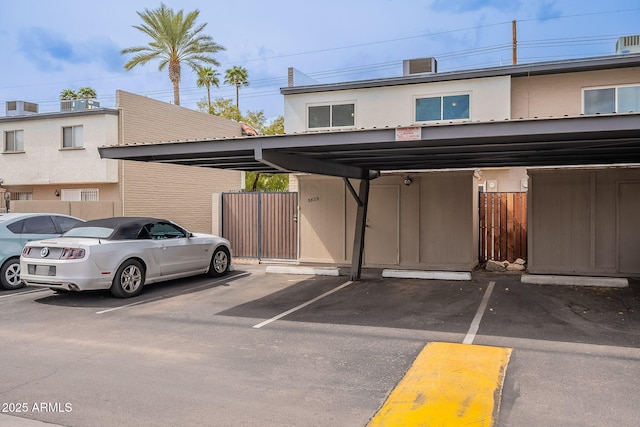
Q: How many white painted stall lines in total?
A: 4